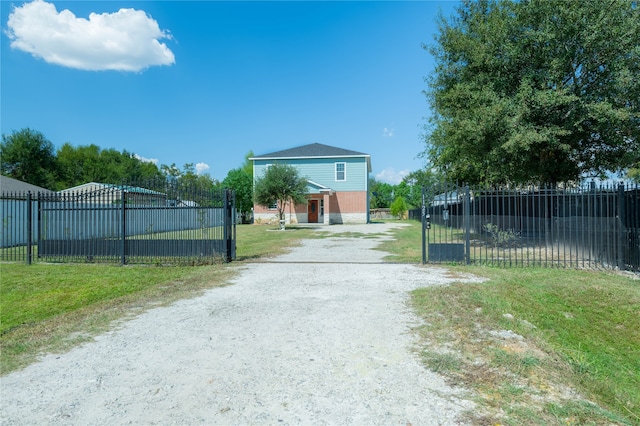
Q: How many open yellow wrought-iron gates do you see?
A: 0